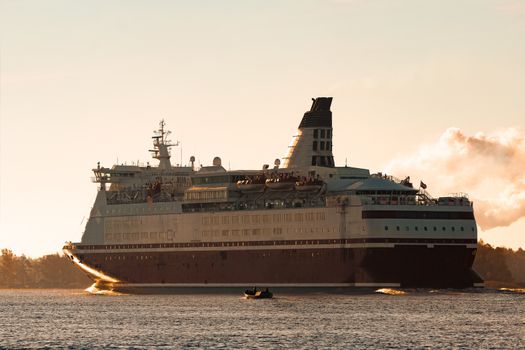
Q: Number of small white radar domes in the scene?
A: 3